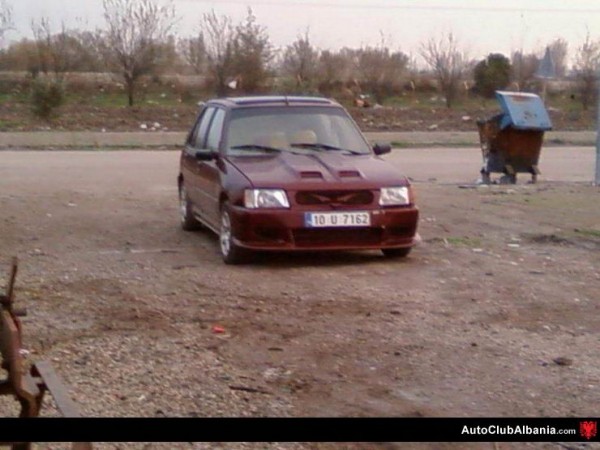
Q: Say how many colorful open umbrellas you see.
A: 0